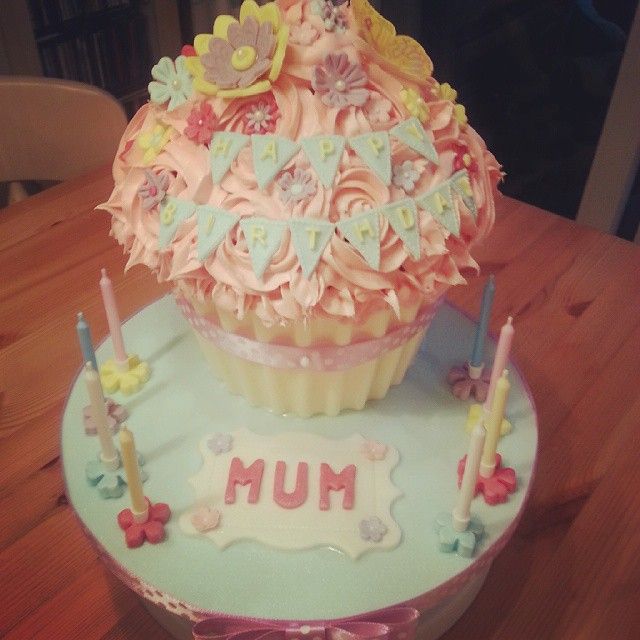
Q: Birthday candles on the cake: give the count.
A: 8